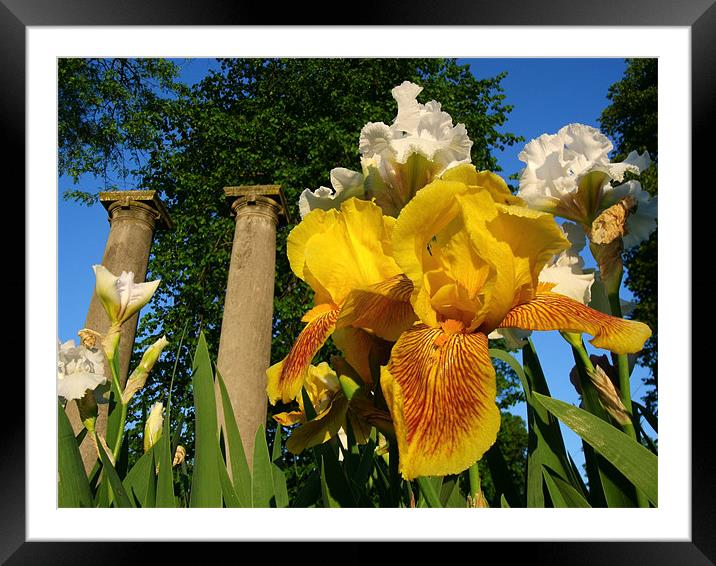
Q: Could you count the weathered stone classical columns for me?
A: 2